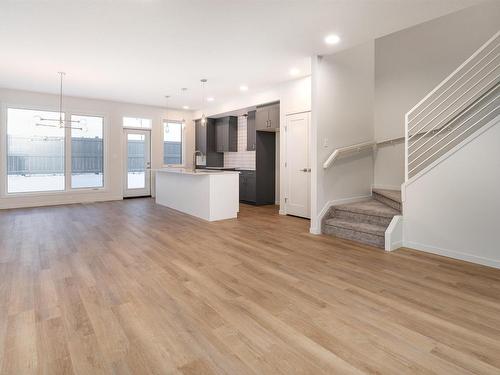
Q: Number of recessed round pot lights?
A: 5